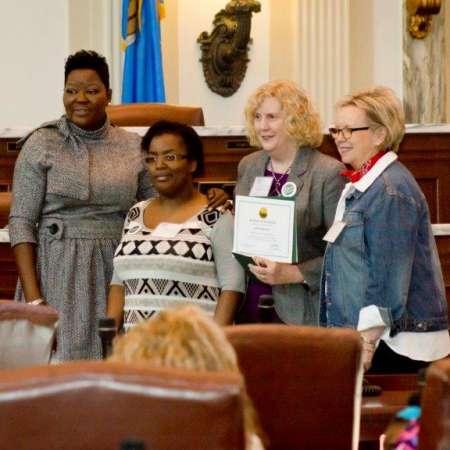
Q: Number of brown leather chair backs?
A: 5